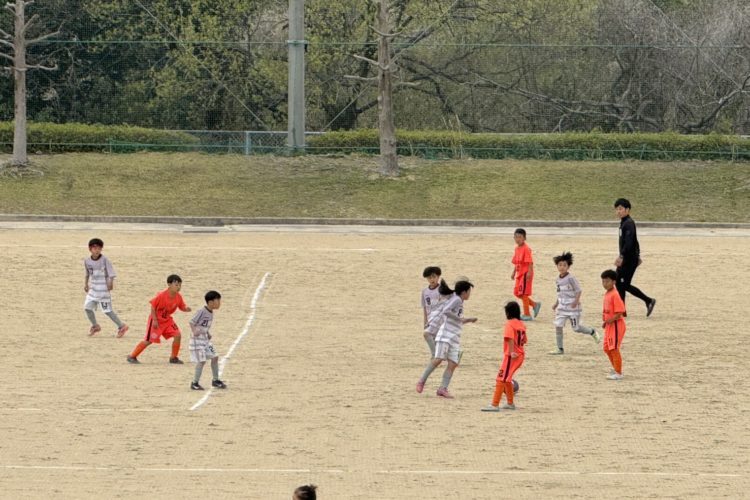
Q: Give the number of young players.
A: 9